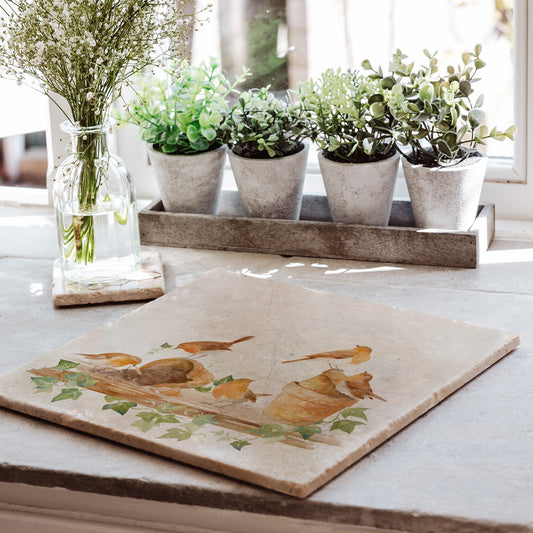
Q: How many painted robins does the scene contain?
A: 5